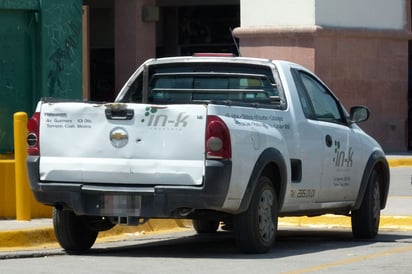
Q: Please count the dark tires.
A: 4